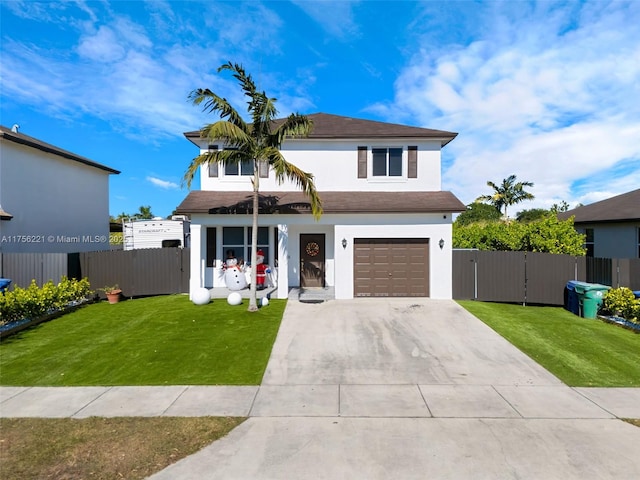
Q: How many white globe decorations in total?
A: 3